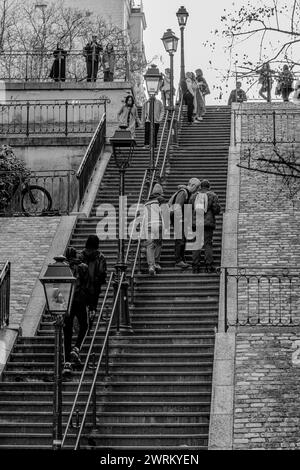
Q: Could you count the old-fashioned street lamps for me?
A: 5